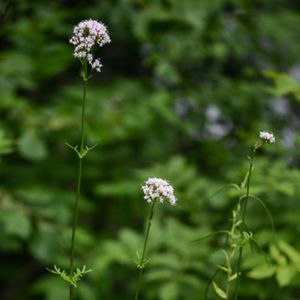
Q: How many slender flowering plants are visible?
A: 3